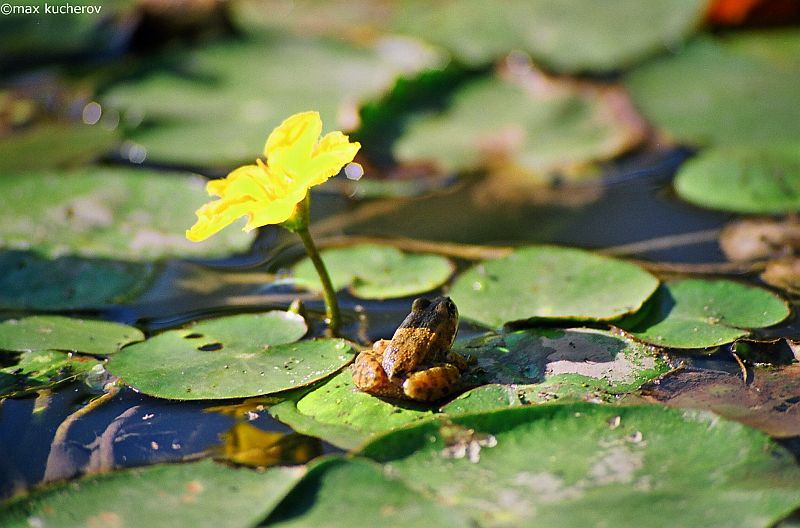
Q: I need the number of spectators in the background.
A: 0